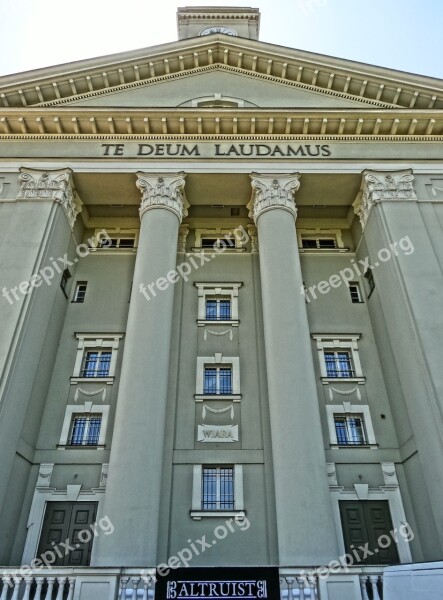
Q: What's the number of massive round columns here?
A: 2